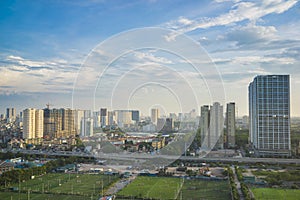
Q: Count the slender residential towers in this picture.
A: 3